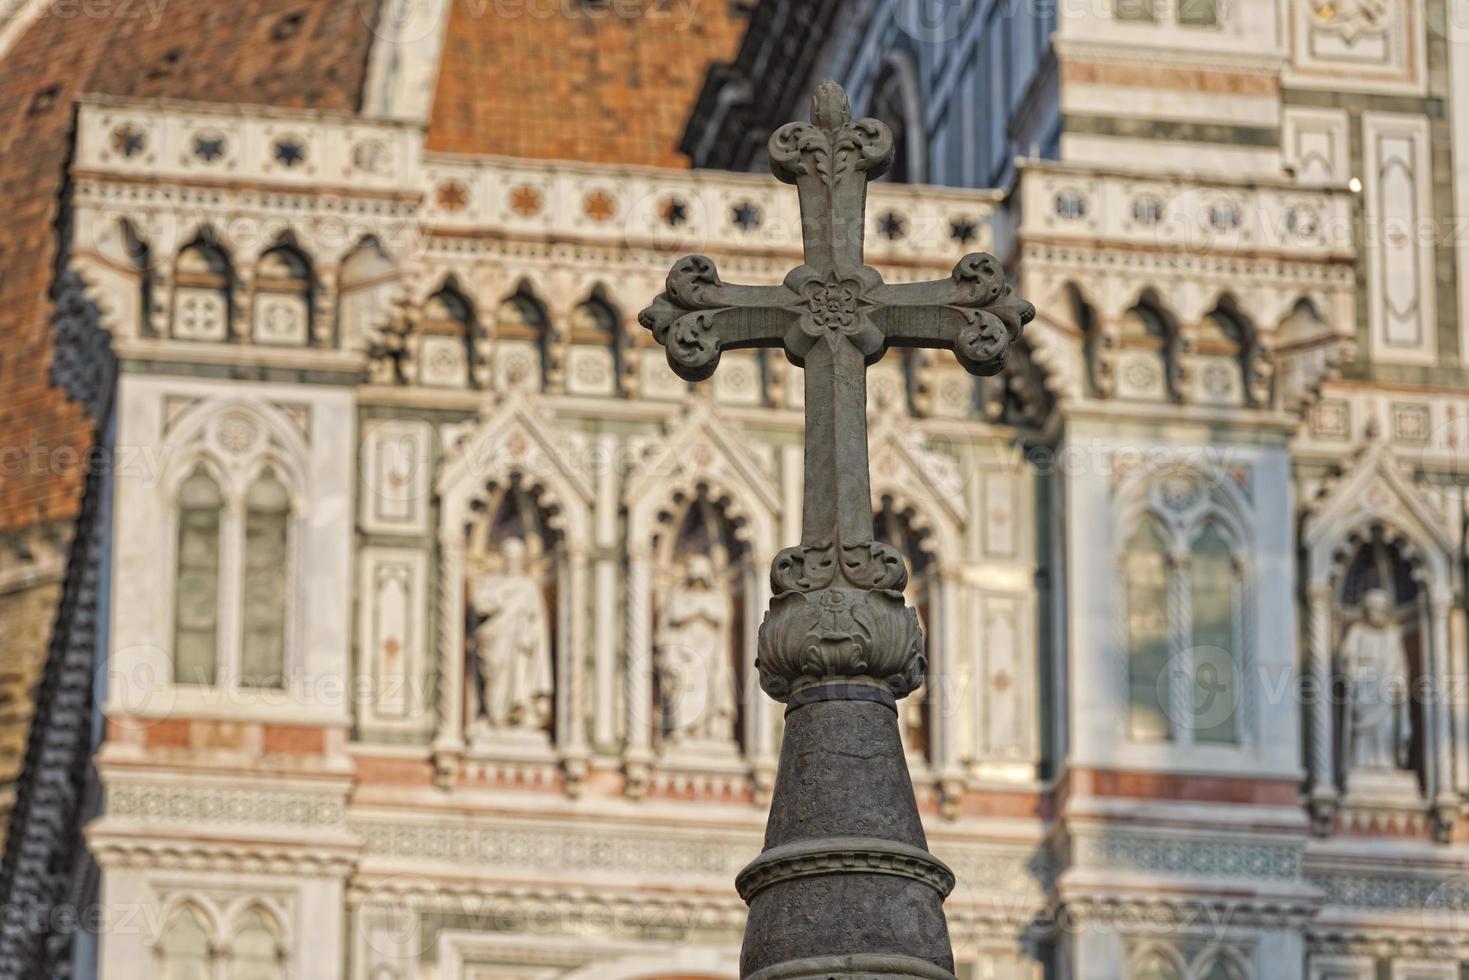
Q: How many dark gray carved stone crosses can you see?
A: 1